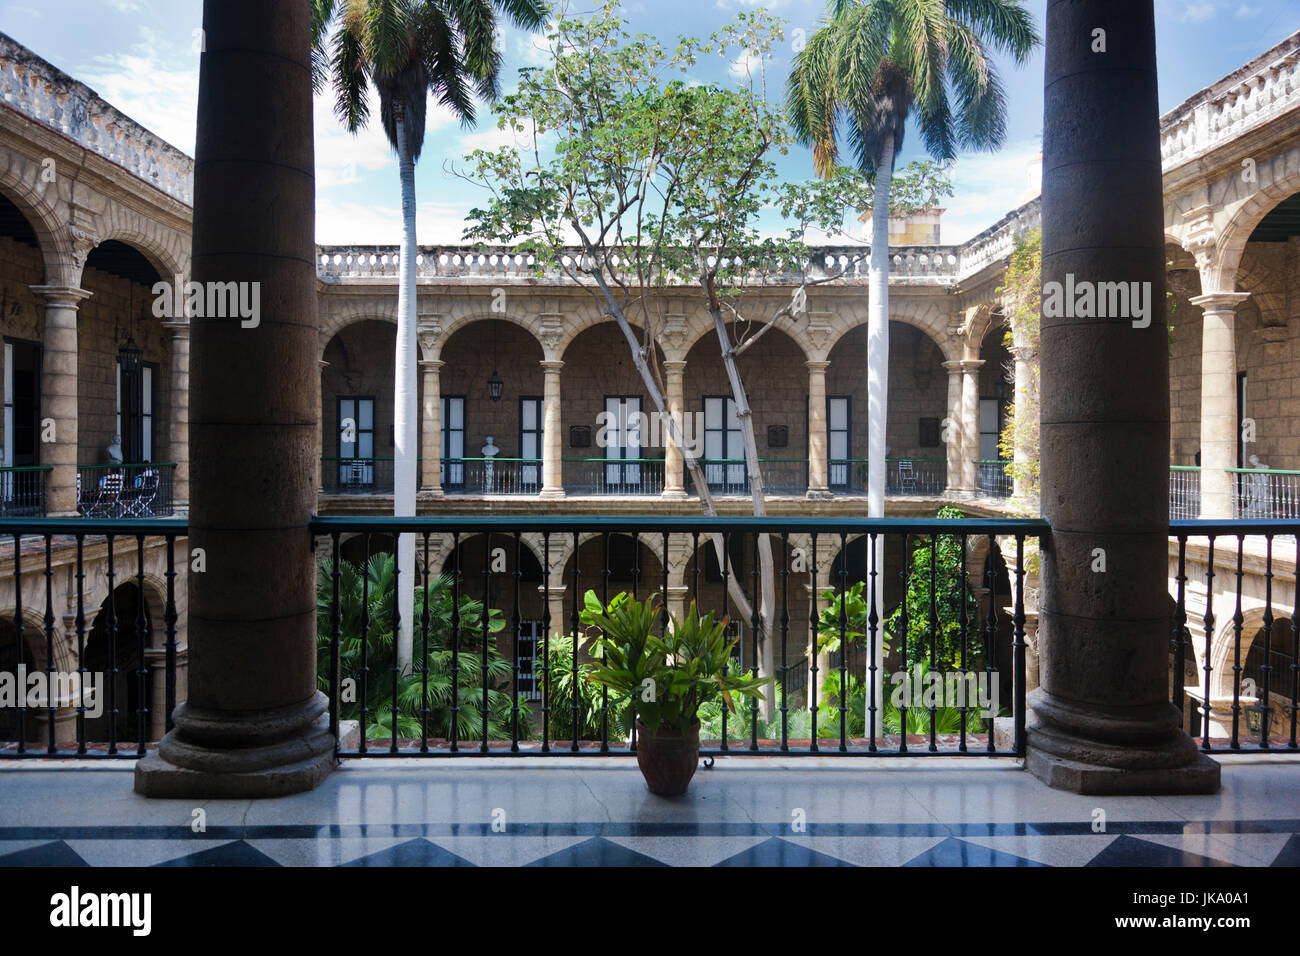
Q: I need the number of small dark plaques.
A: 3